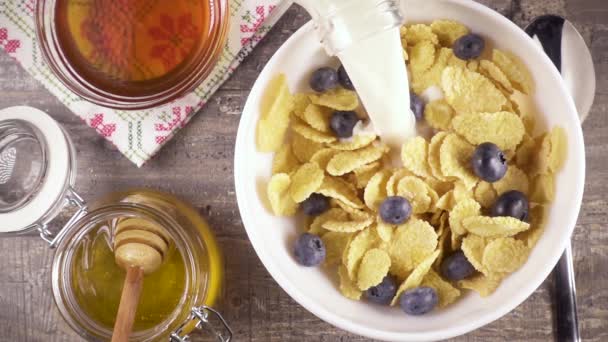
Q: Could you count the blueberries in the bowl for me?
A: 13